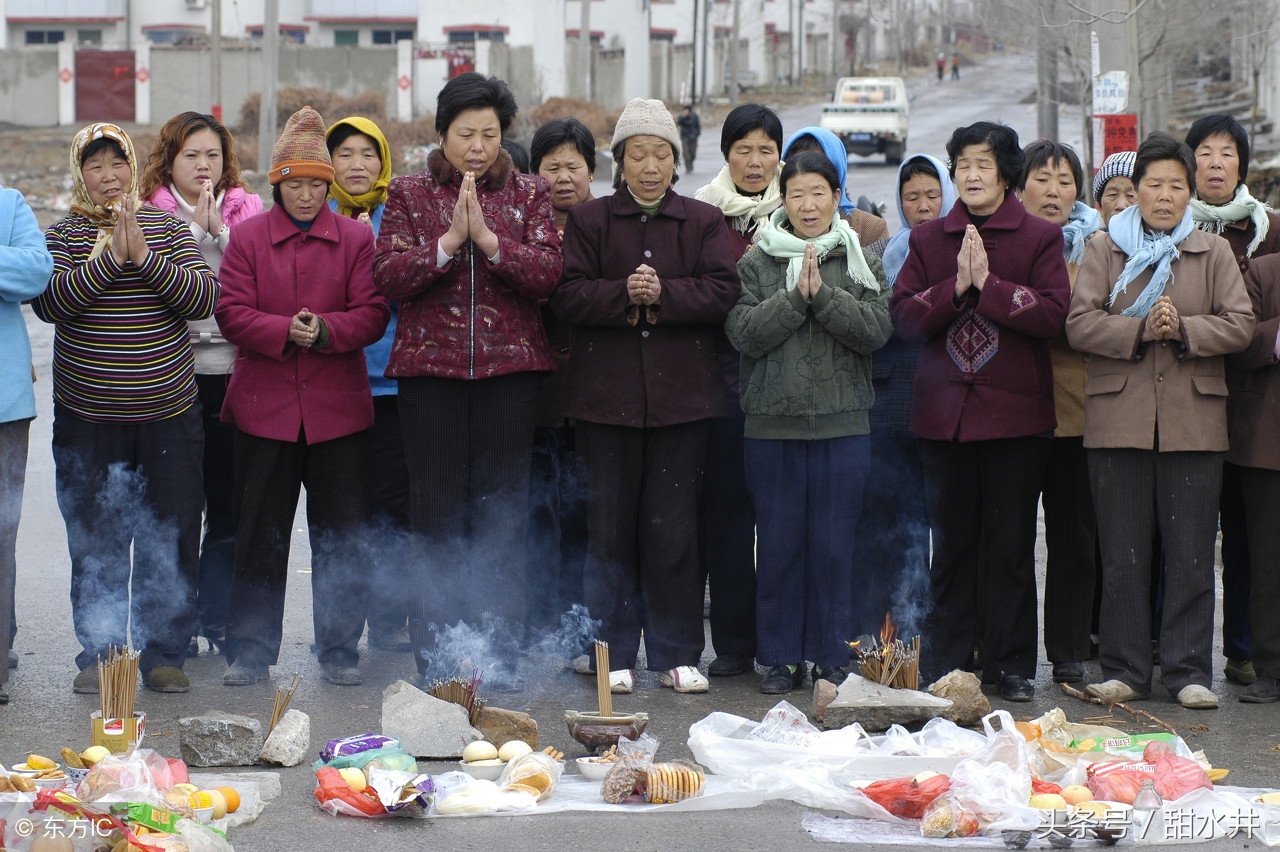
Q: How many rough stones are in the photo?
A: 7